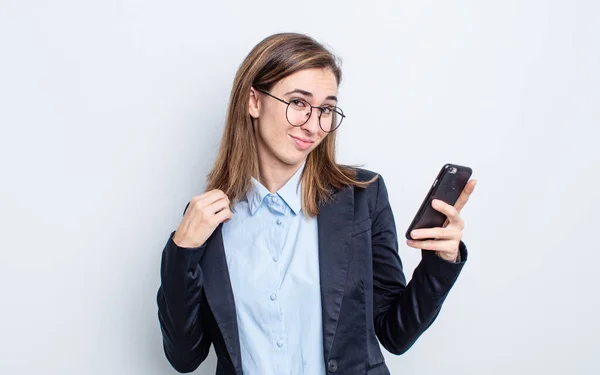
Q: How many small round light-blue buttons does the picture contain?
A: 5